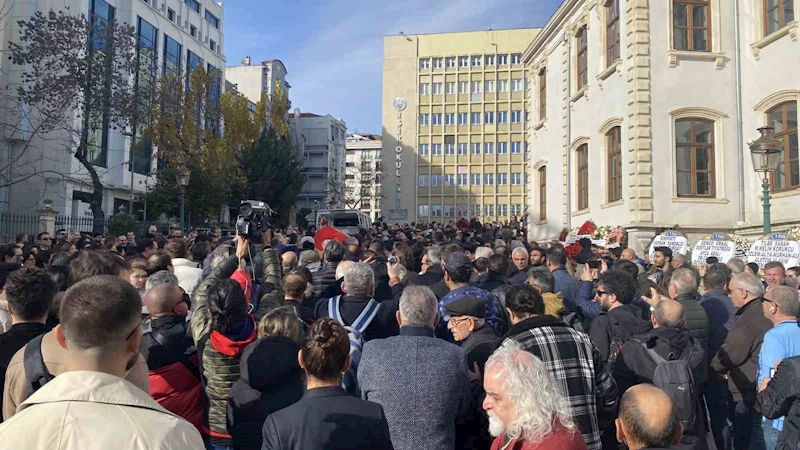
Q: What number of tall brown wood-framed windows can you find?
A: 10